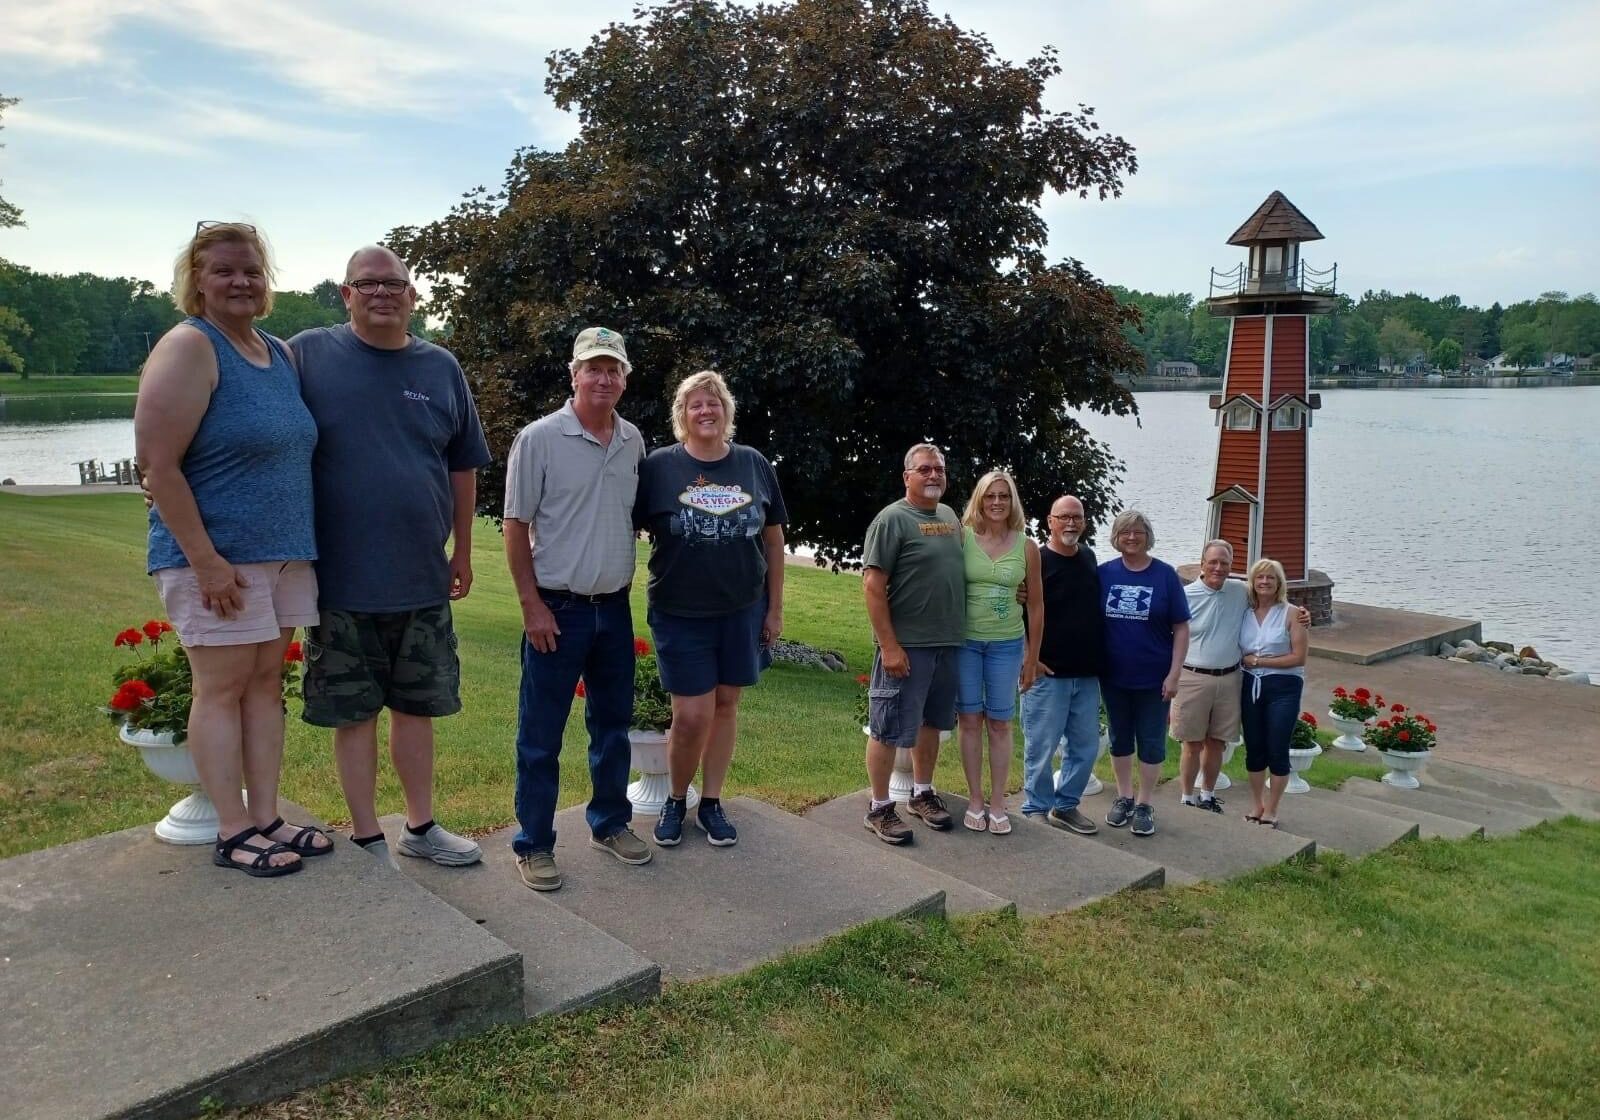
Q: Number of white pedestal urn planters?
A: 8